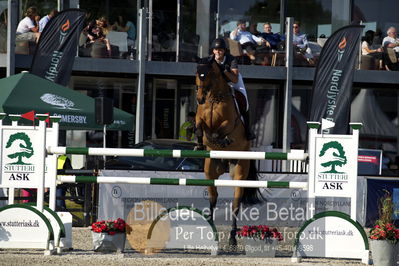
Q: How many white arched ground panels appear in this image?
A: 4